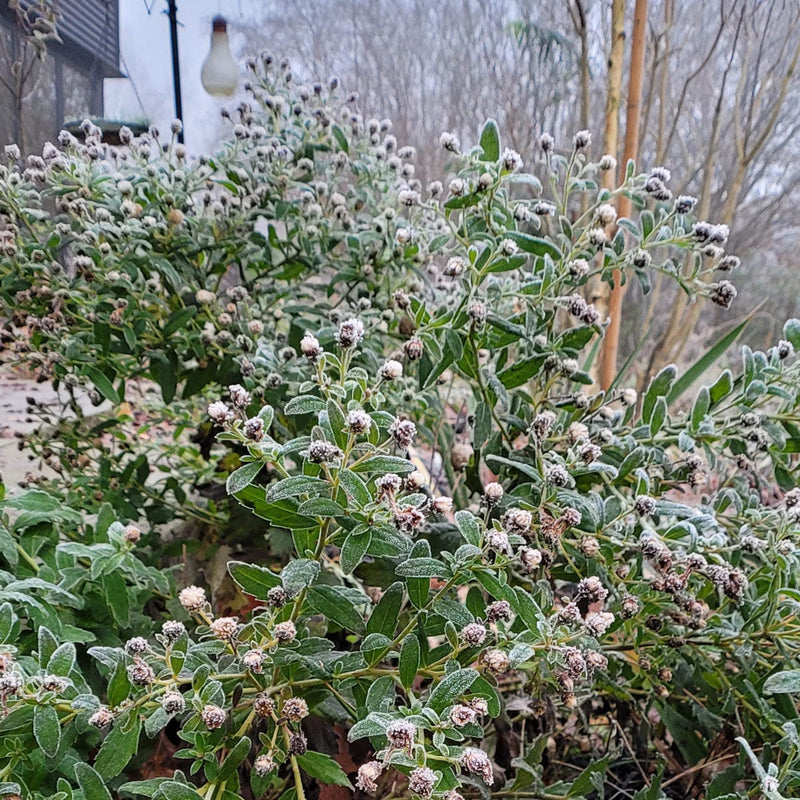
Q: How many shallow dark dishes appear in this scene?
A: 1